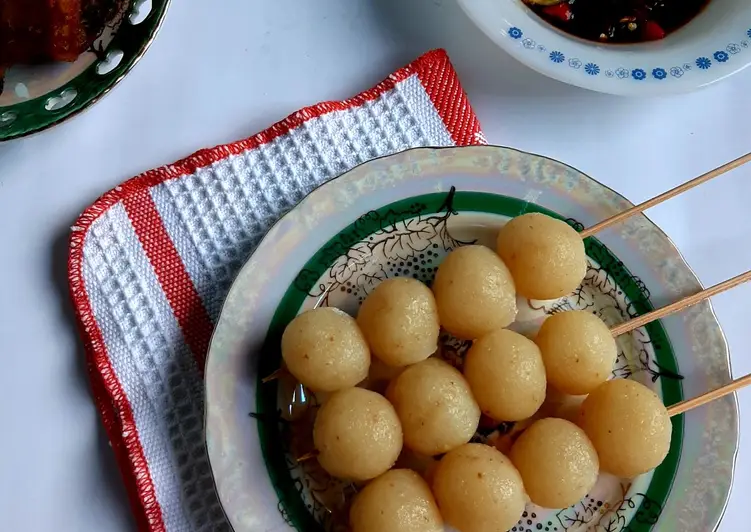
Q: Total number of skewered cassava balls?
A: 12